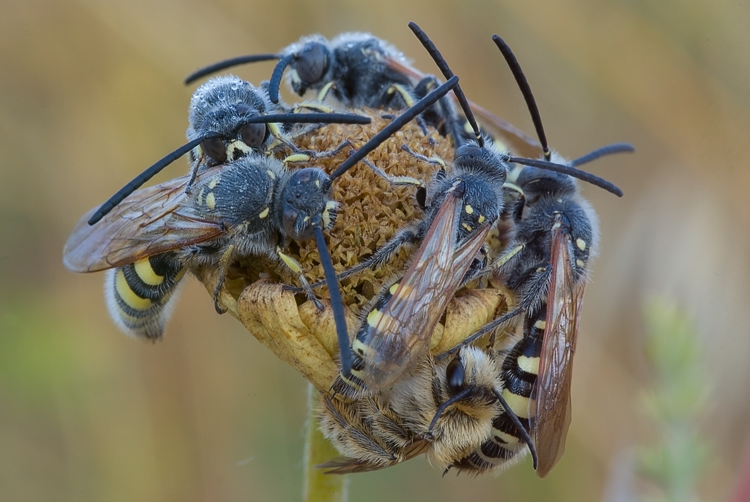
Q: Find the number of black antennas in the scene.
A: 12